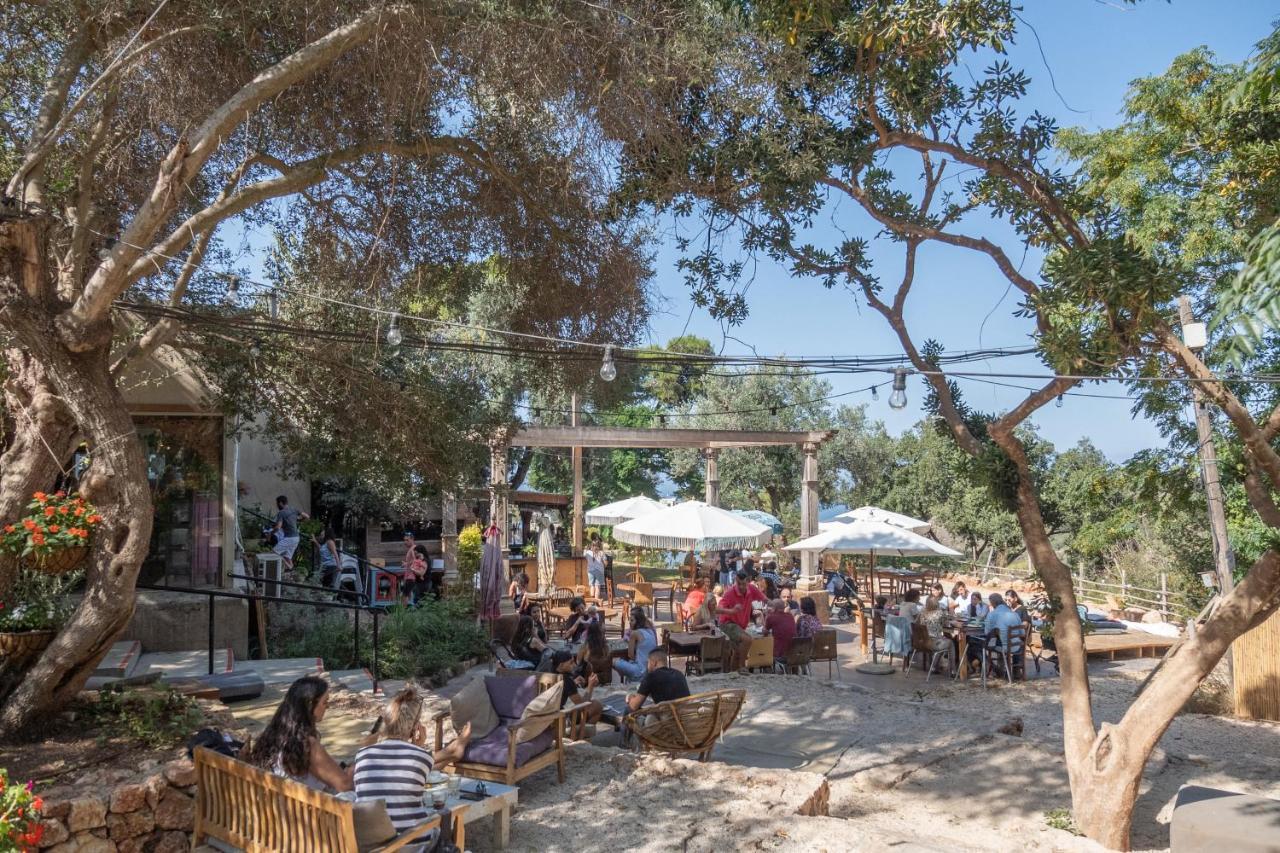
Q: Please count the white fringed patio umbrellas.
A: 2